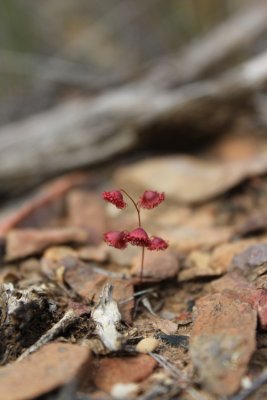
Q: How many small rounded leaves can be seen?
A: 5